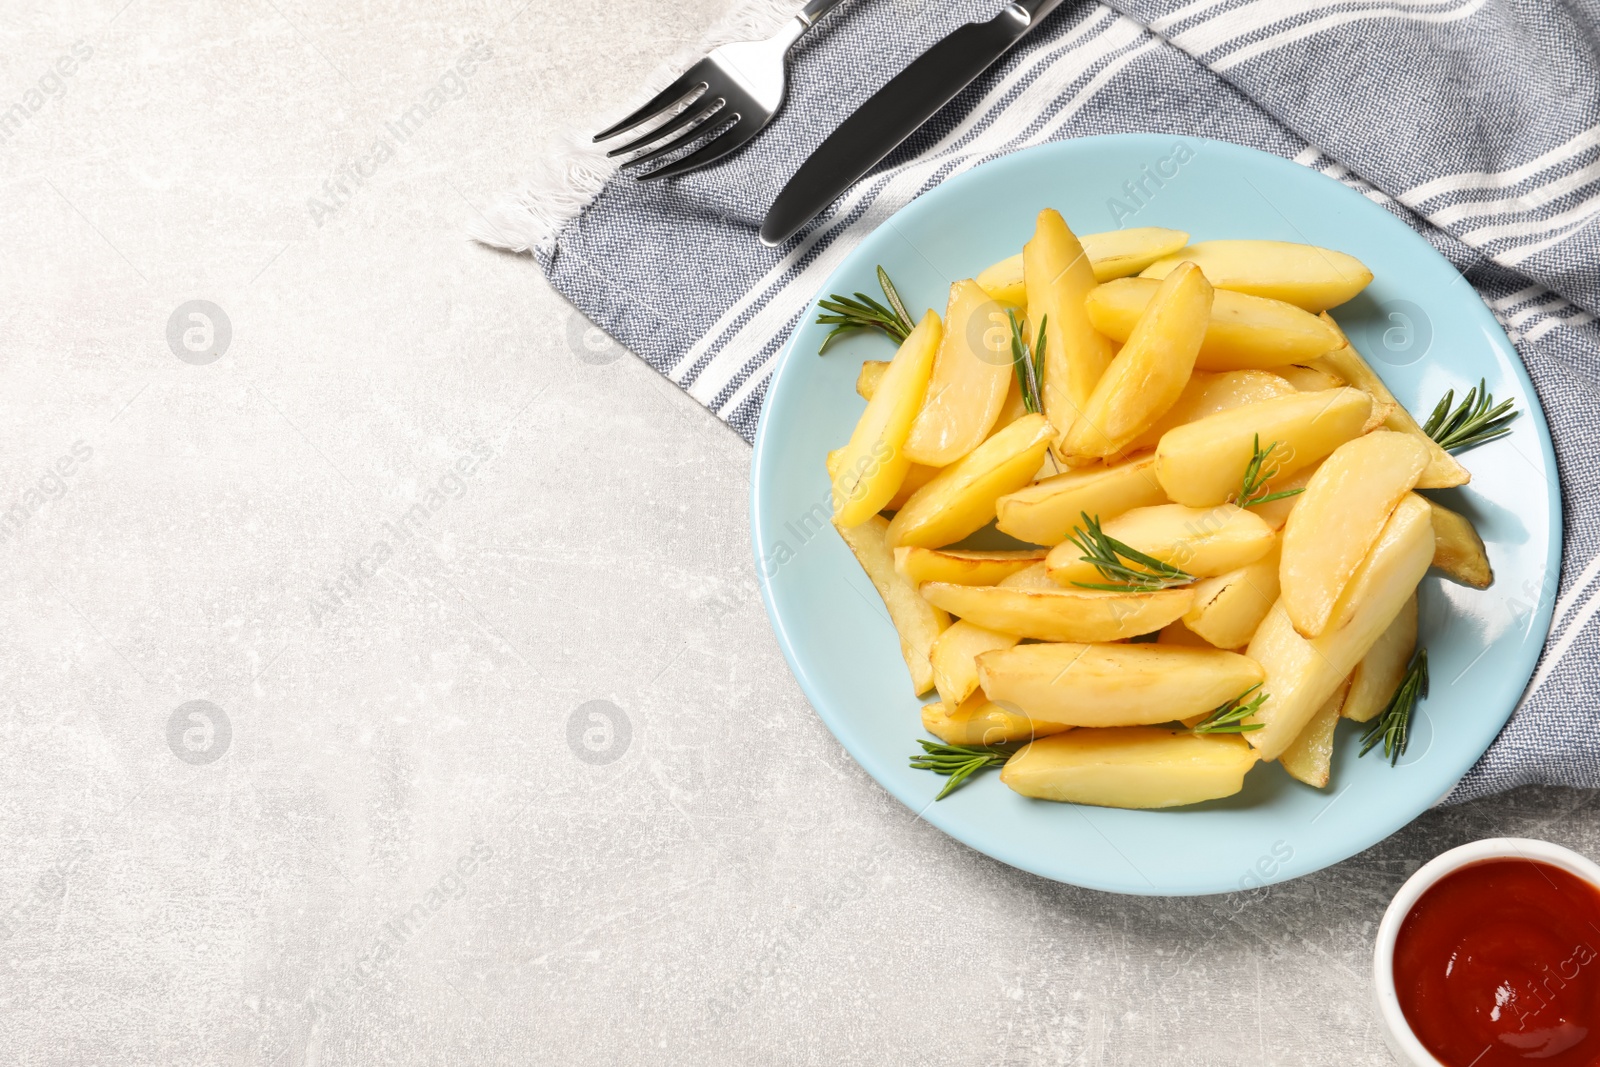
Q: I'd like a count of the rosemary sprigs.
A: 8